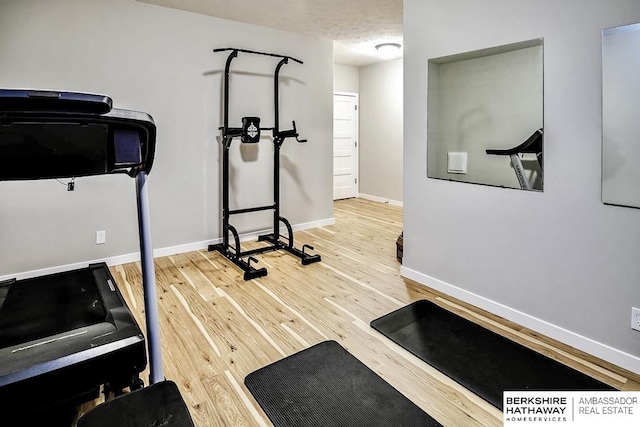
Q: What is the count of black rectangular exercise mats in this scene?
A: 2